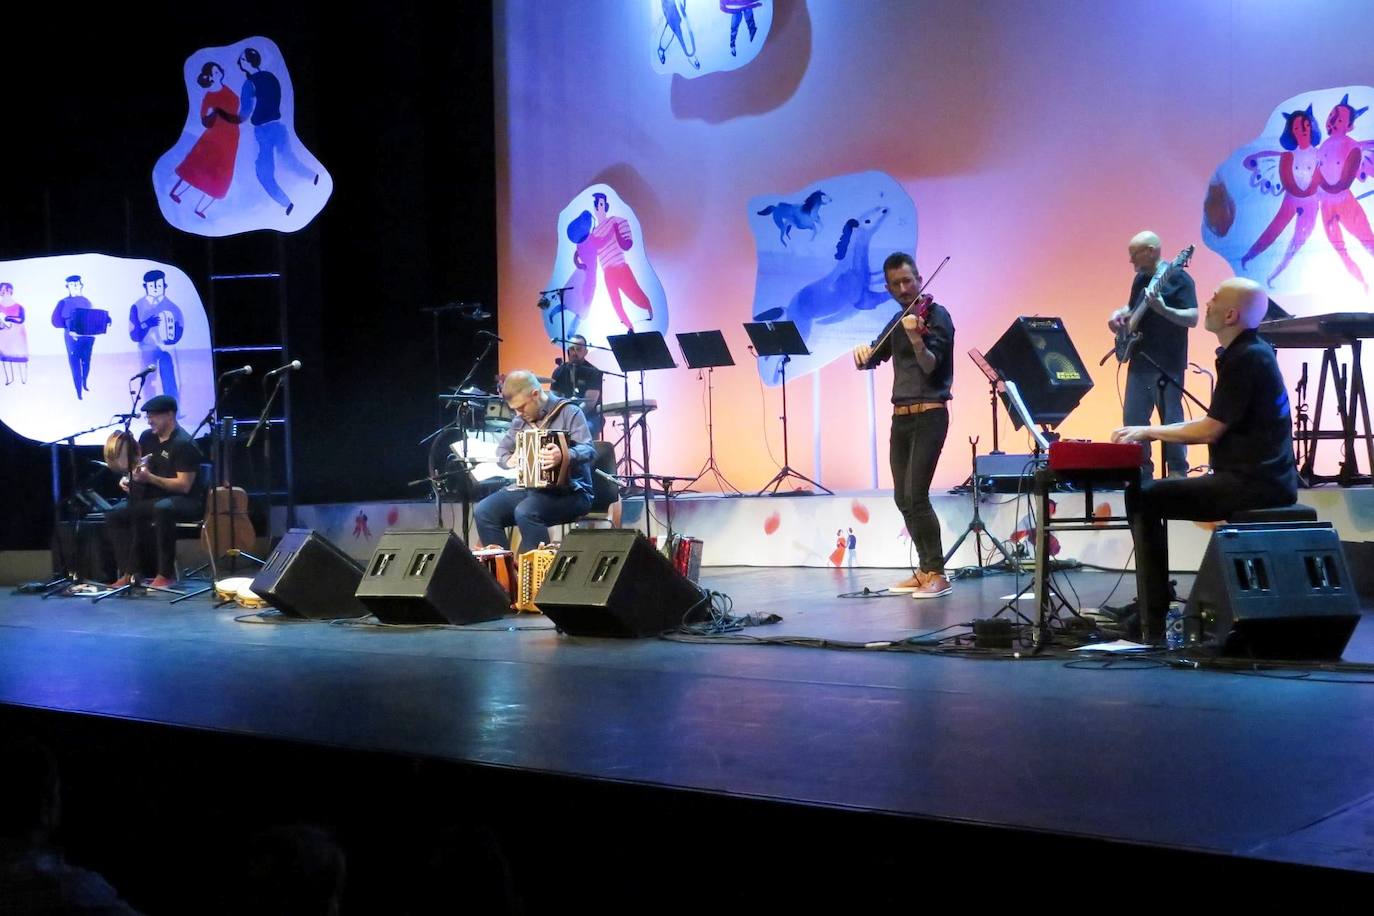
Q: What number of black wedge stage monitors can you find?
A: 4